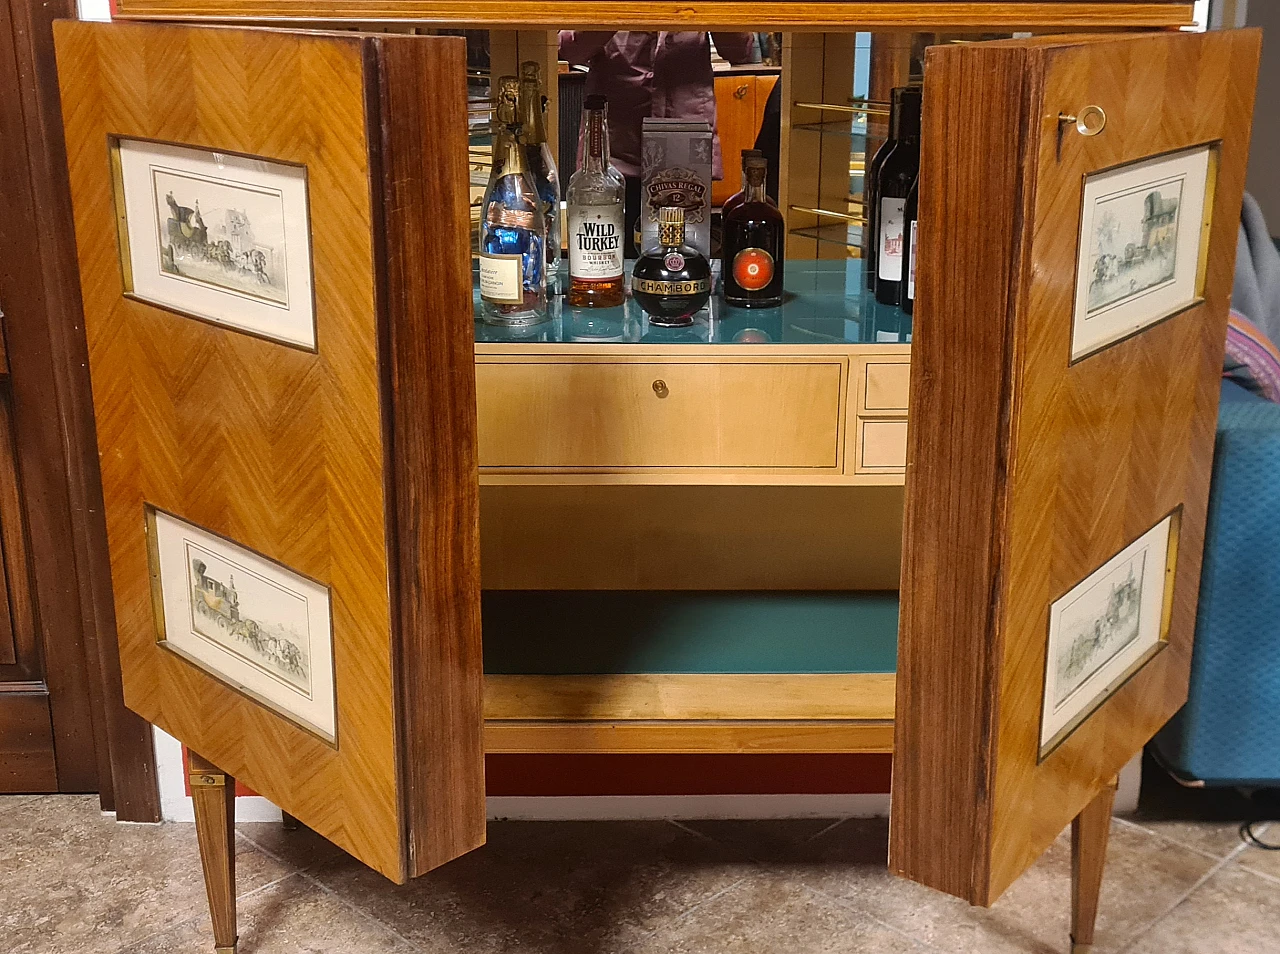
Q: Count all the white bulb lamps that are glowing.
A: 0